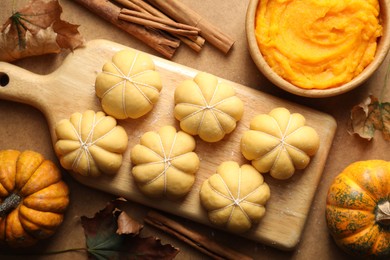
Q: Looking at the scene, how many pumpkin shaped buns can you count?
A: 6